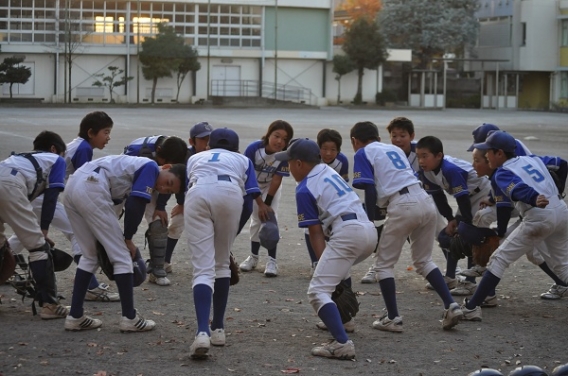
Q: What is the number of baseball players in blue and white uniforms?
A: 15